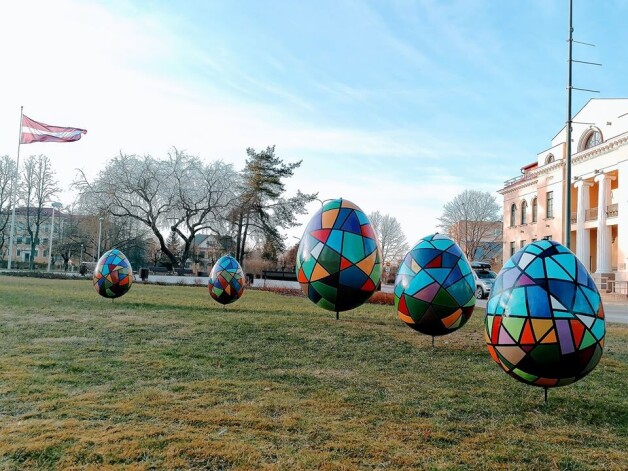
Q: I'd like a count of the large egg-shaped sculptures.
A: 5